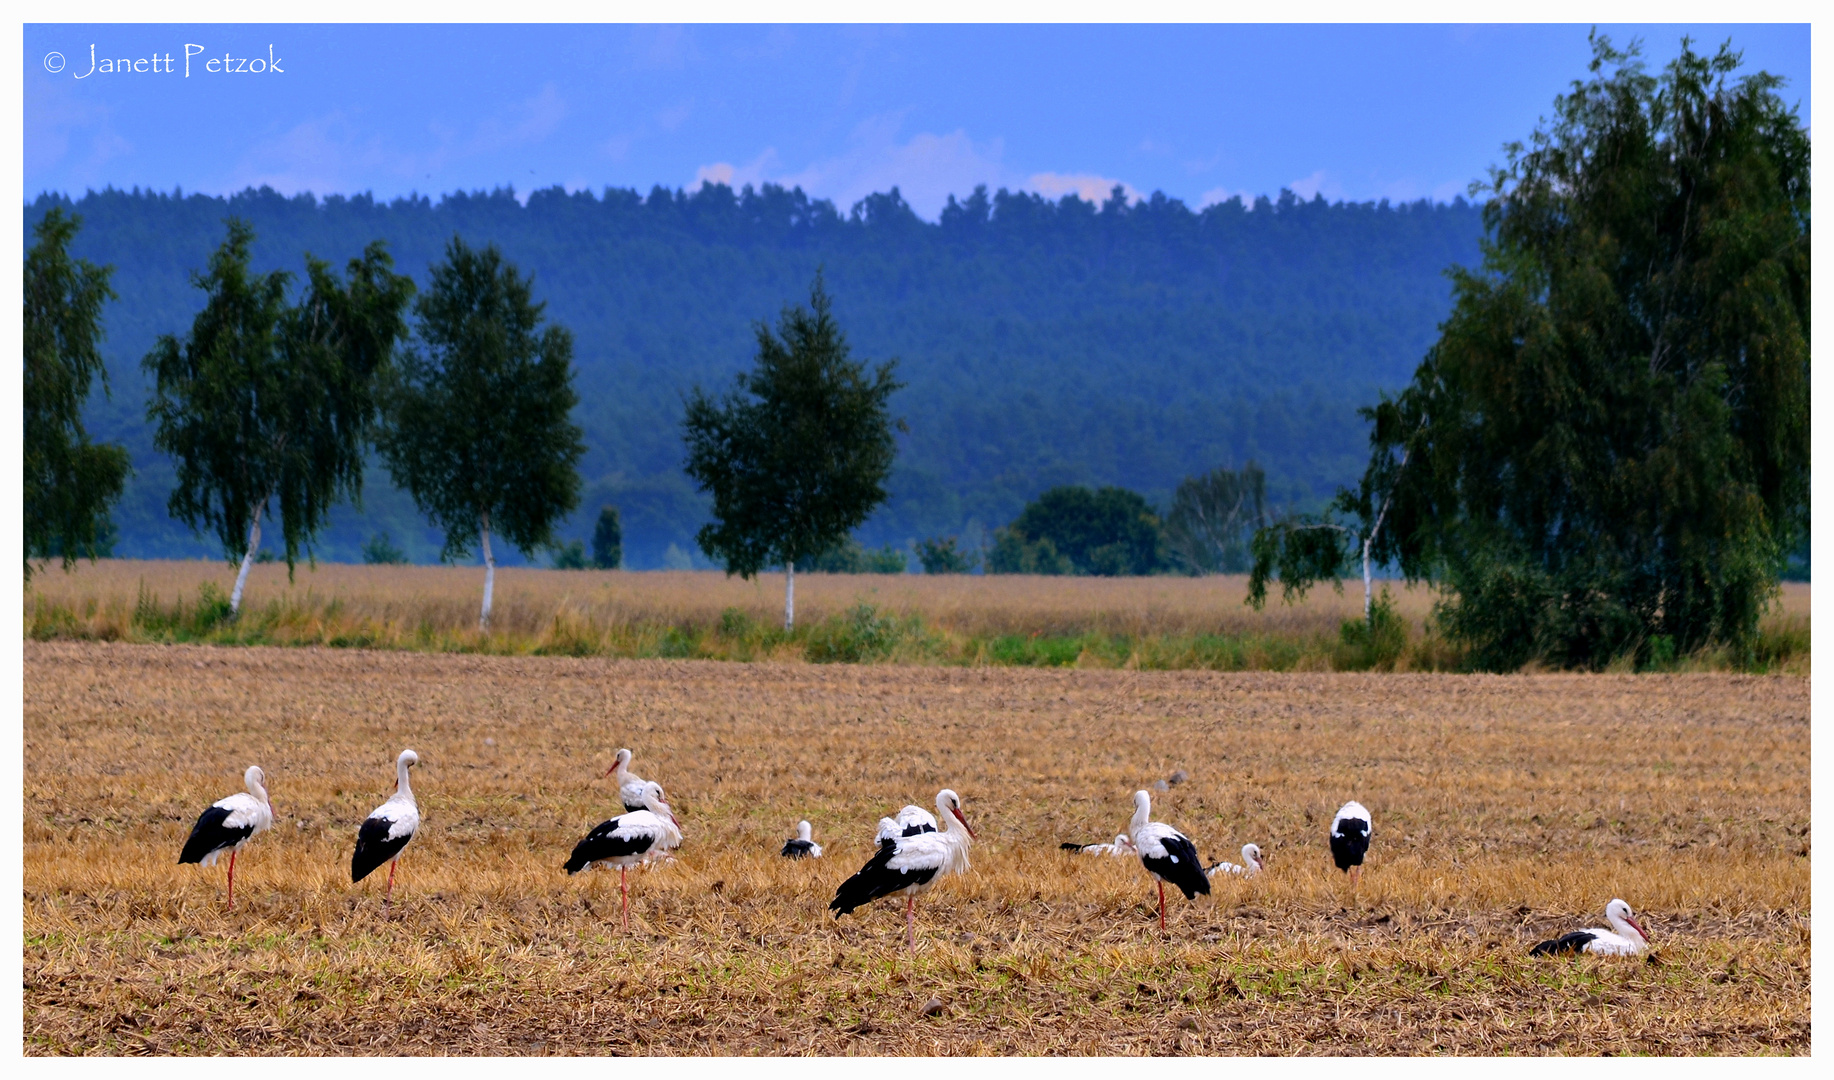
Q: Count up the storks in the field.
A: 12